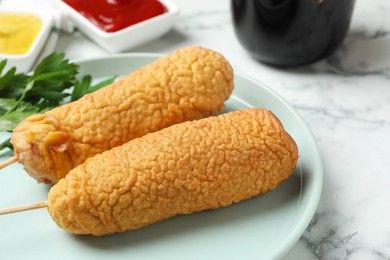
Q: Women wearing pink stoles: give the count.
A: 0